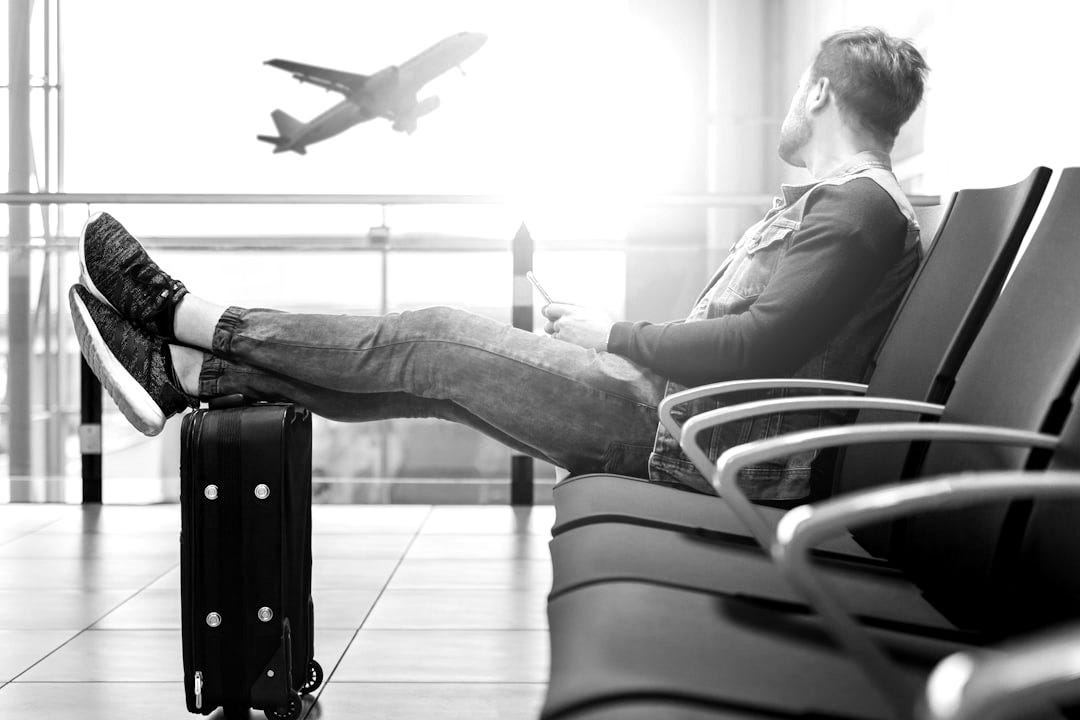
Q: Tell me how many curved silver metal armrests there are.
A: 5